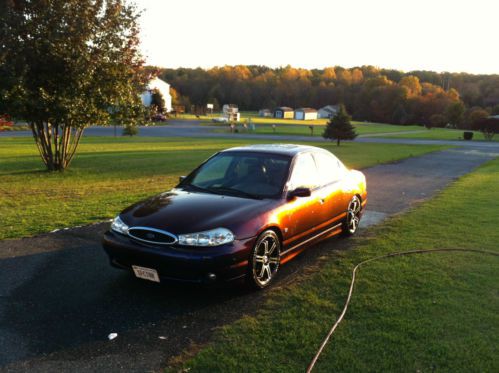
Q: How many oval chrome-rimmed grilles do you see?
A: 1